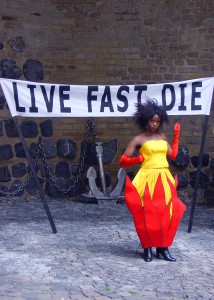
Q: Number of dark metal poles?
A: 2